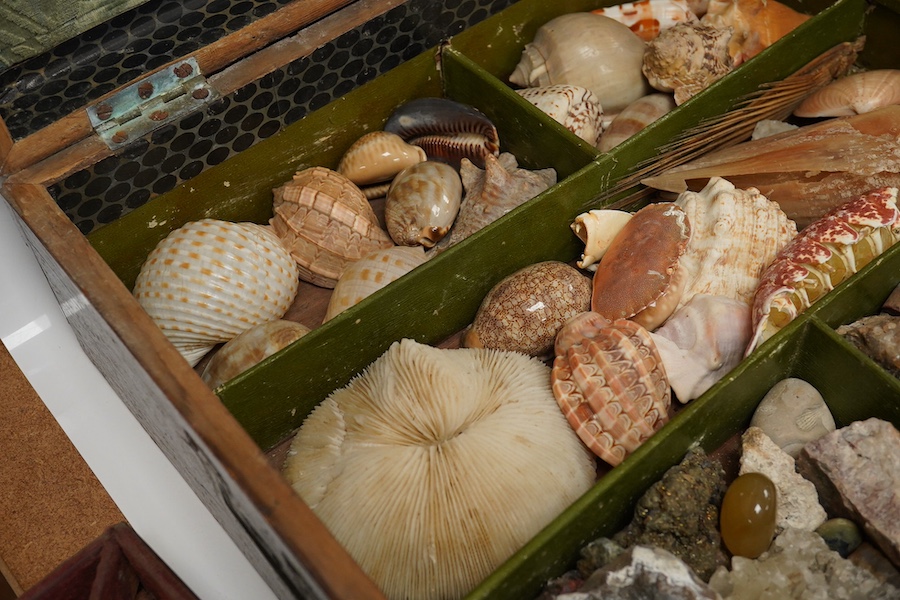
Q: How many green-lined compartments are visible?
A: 5